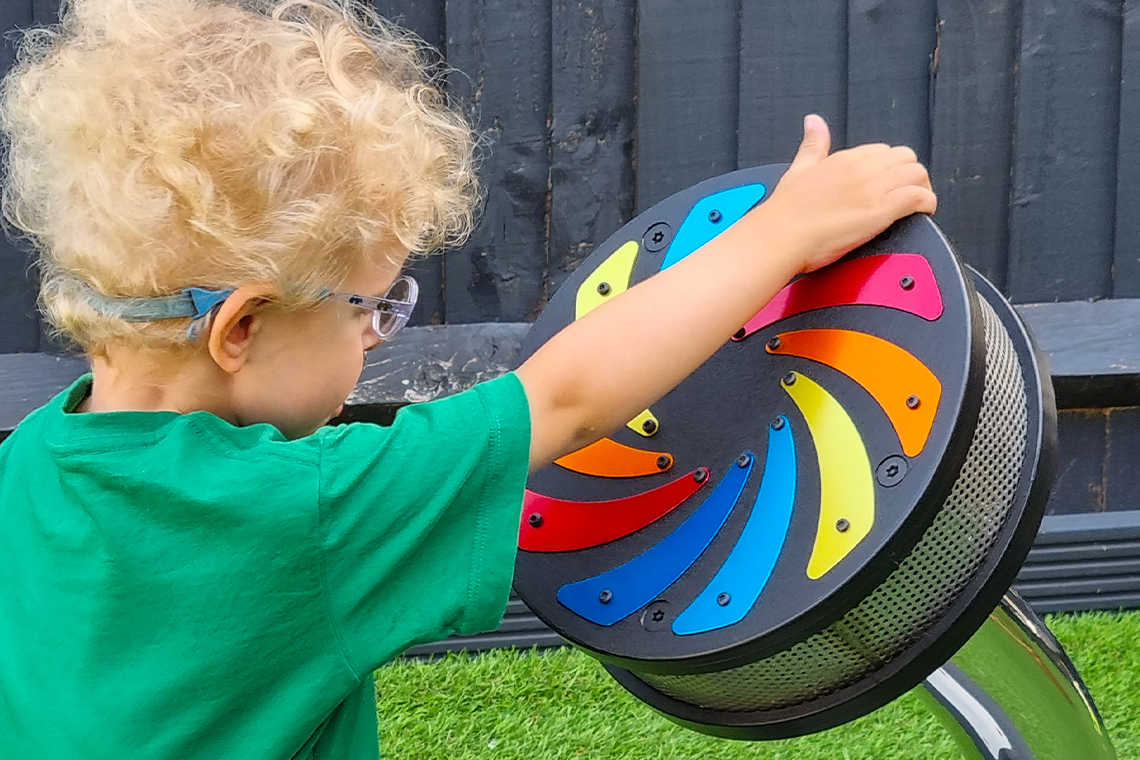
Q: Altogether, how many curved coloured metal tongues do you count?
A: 9